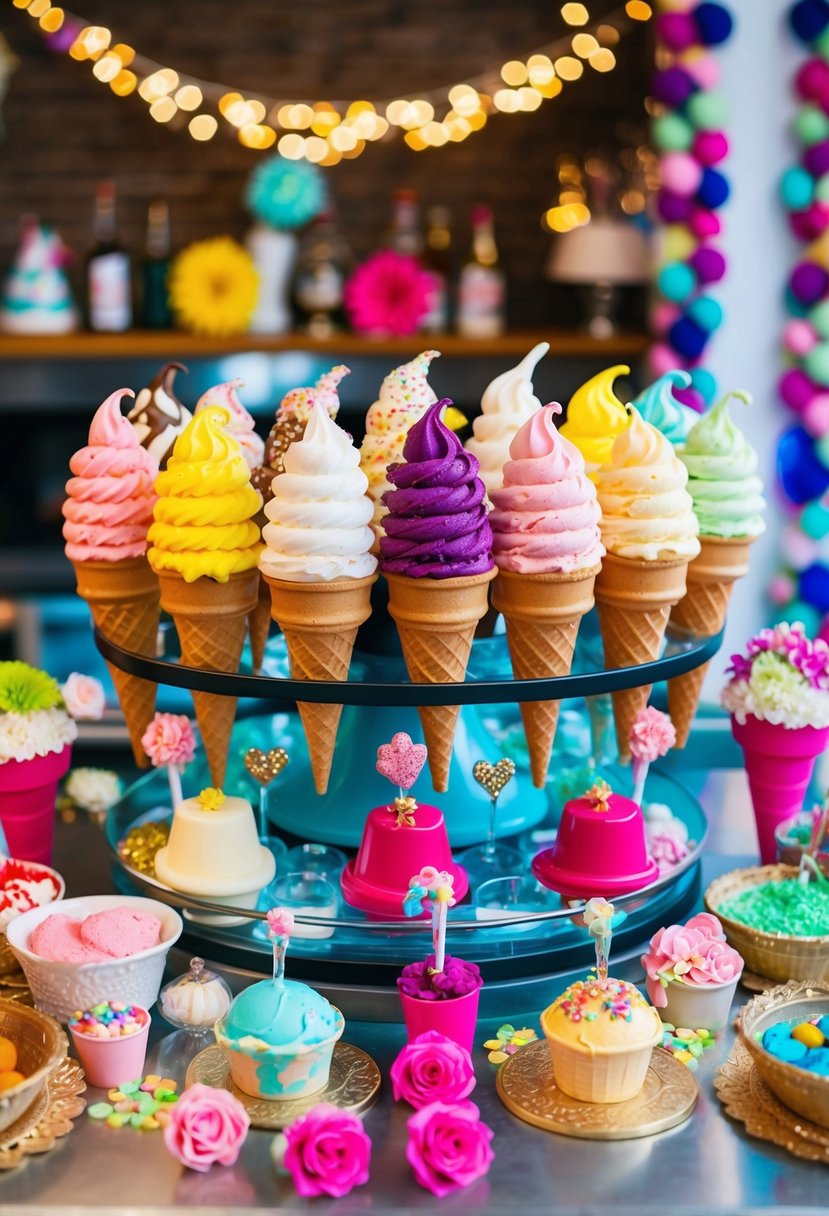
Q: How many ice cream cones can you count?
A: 14